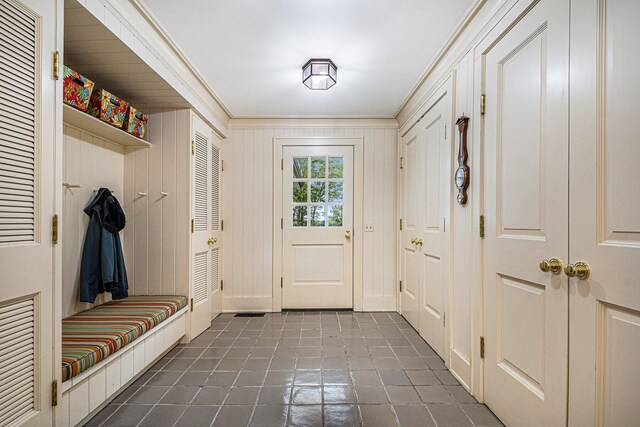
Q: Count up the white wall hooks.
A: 4